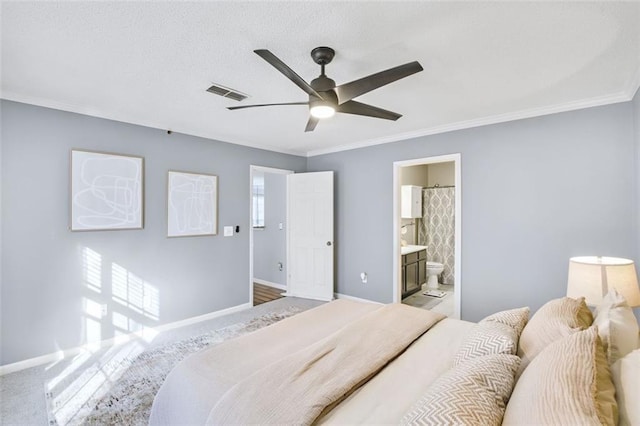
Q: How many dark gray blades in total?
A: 5